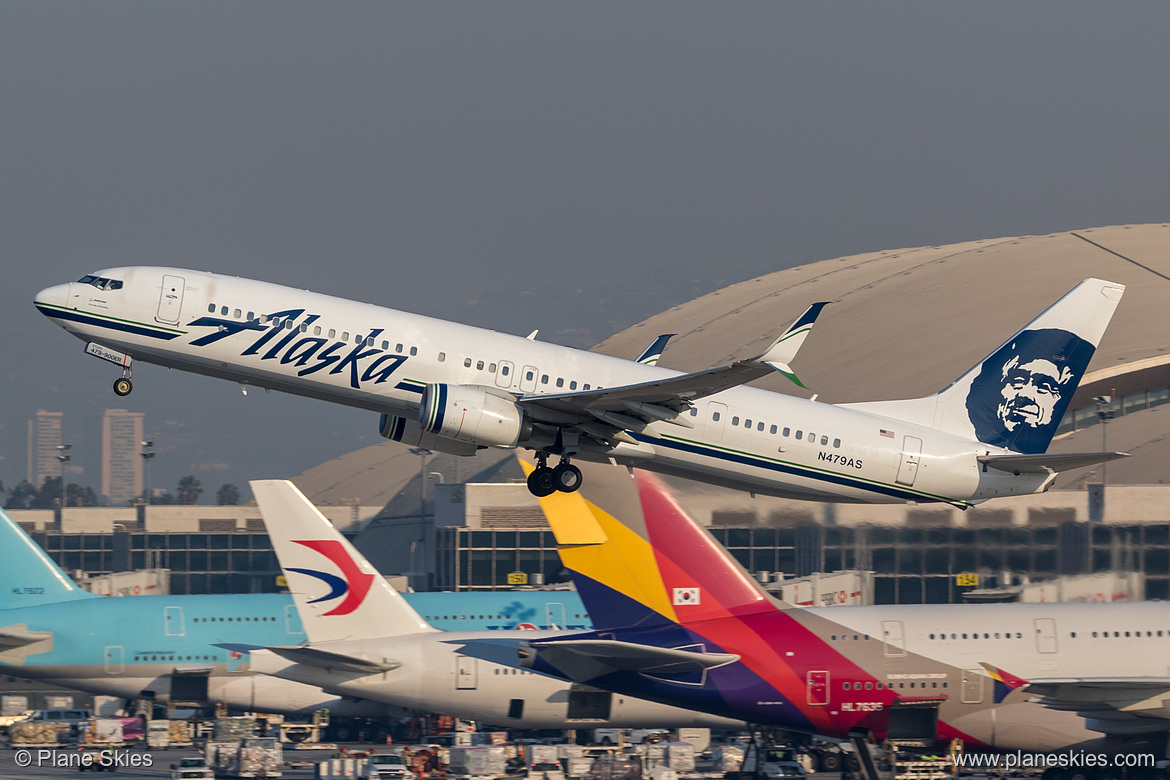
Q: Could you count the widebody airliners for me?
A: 3